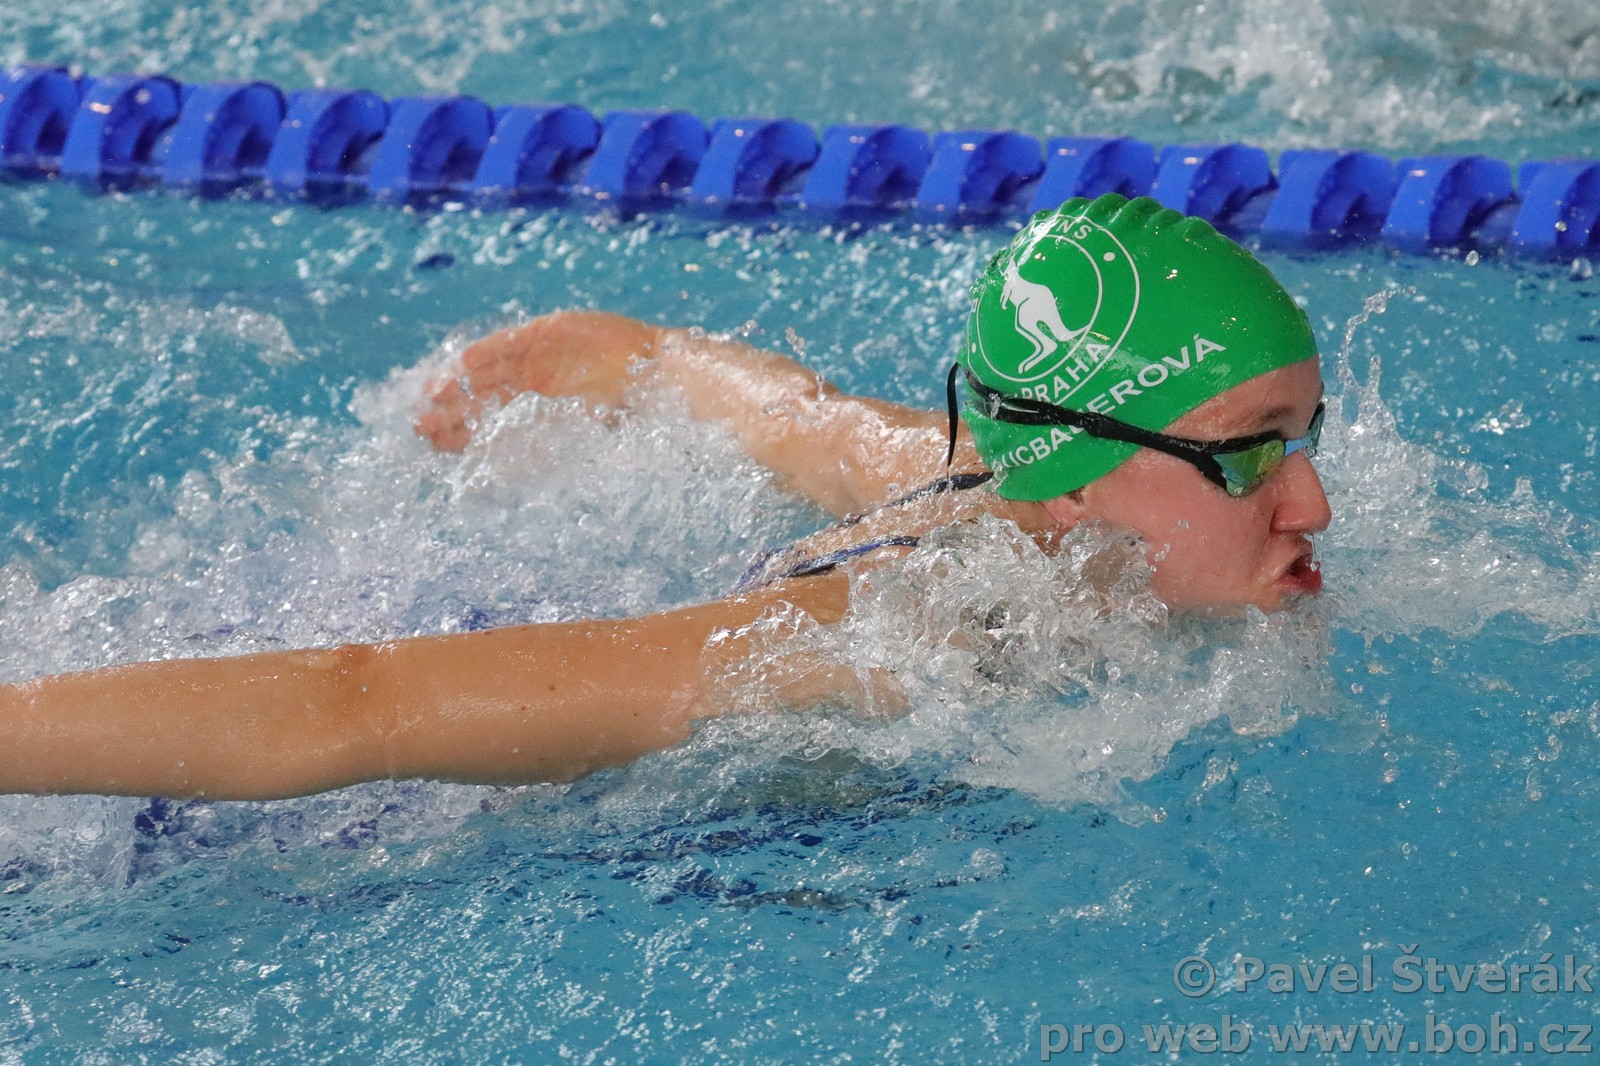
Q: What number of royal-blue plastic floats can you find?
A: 15